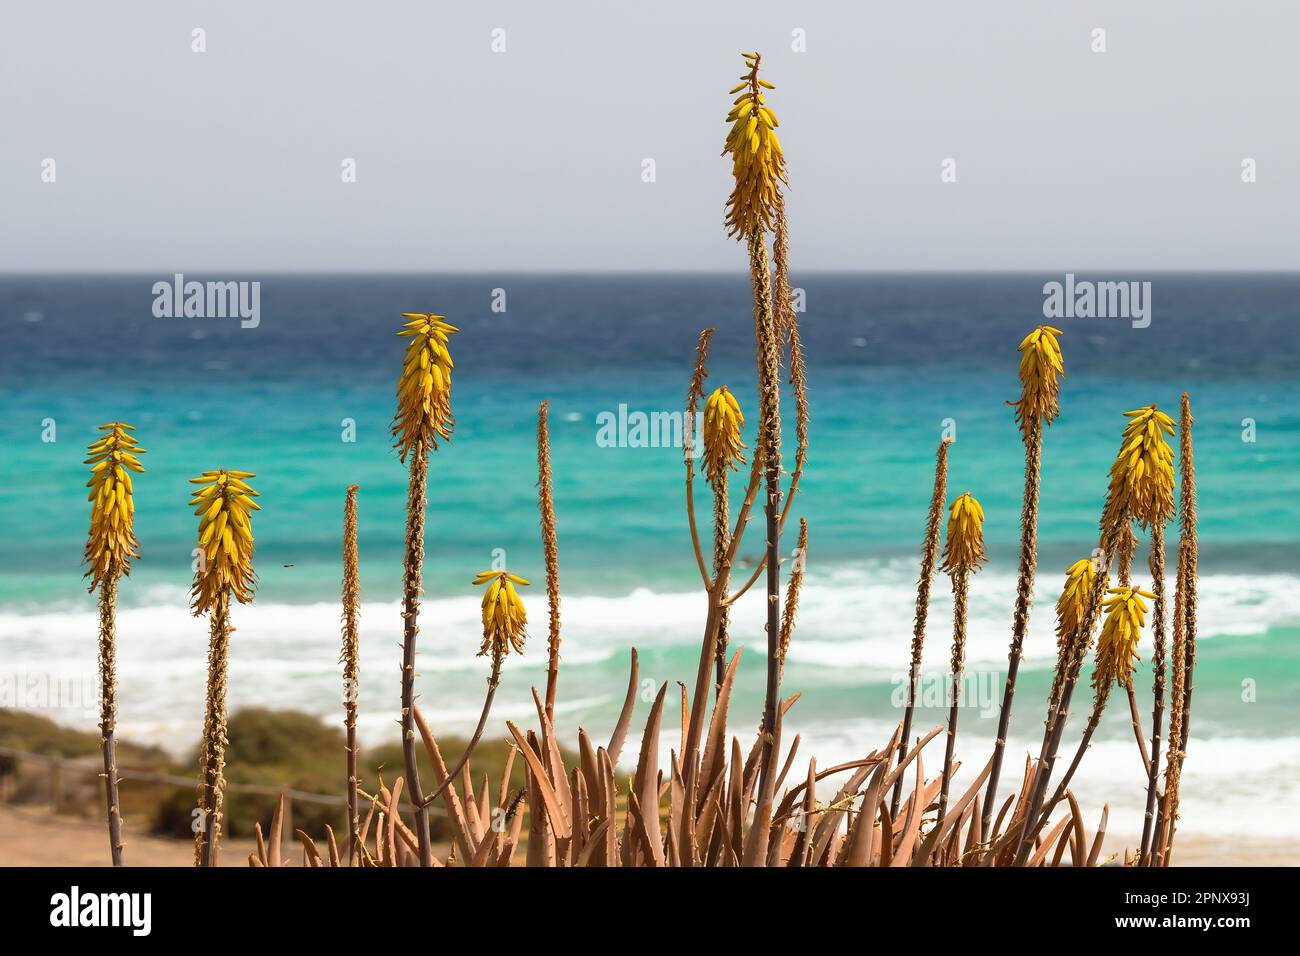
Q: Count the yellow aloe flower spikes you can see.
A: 11